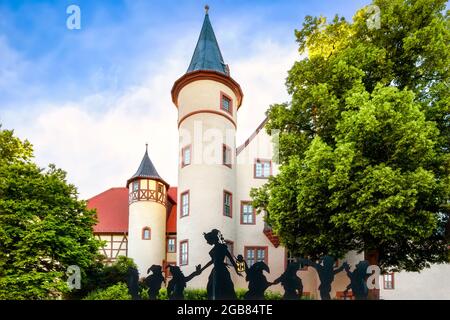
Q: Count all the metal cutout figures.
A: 8